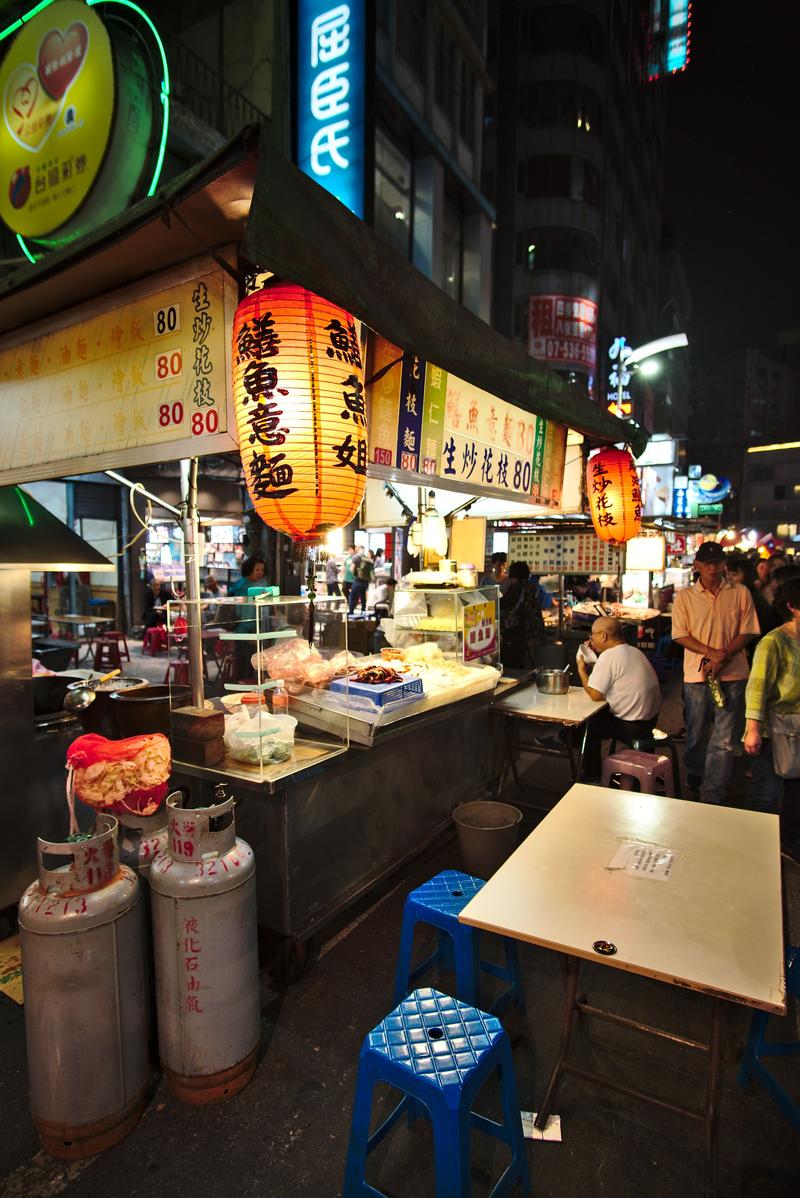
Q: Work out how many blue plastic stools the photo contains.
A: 3